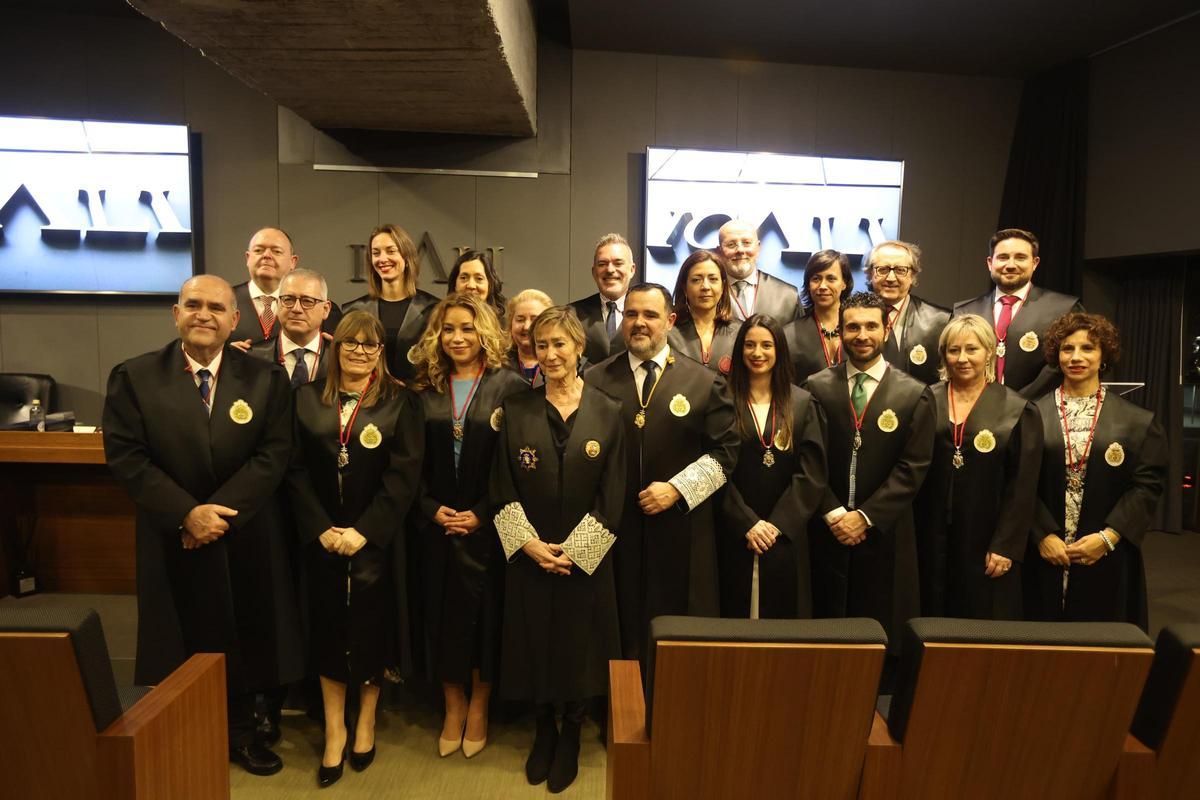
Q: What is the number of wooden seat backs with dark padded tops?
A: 4